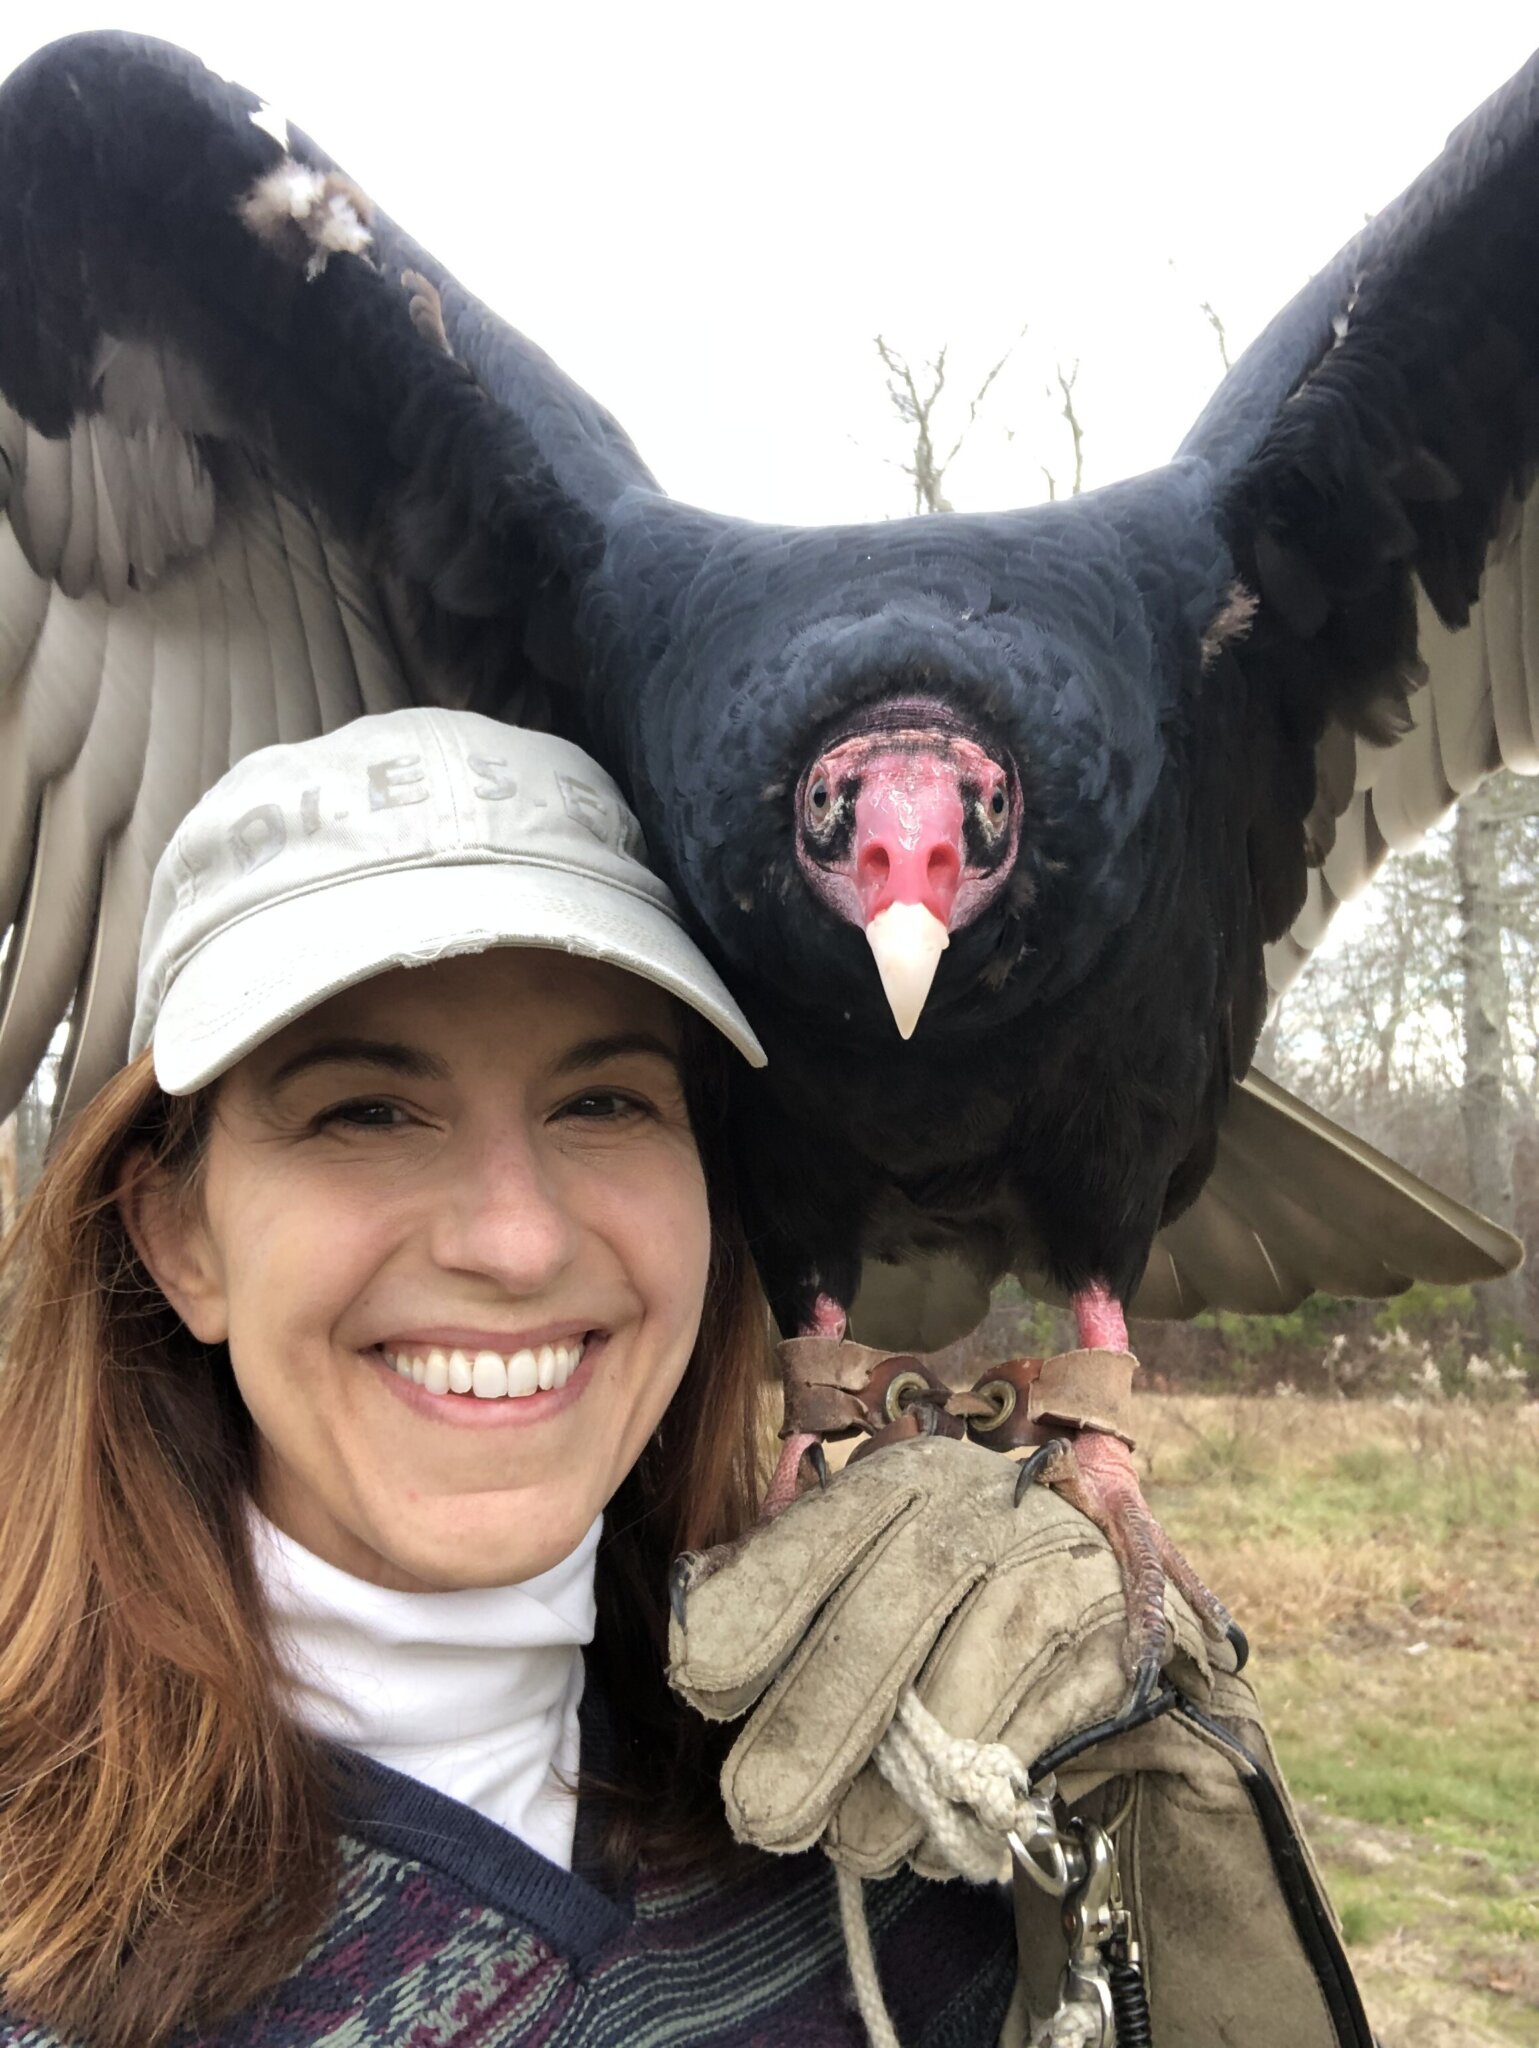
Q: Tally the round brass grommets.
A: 2